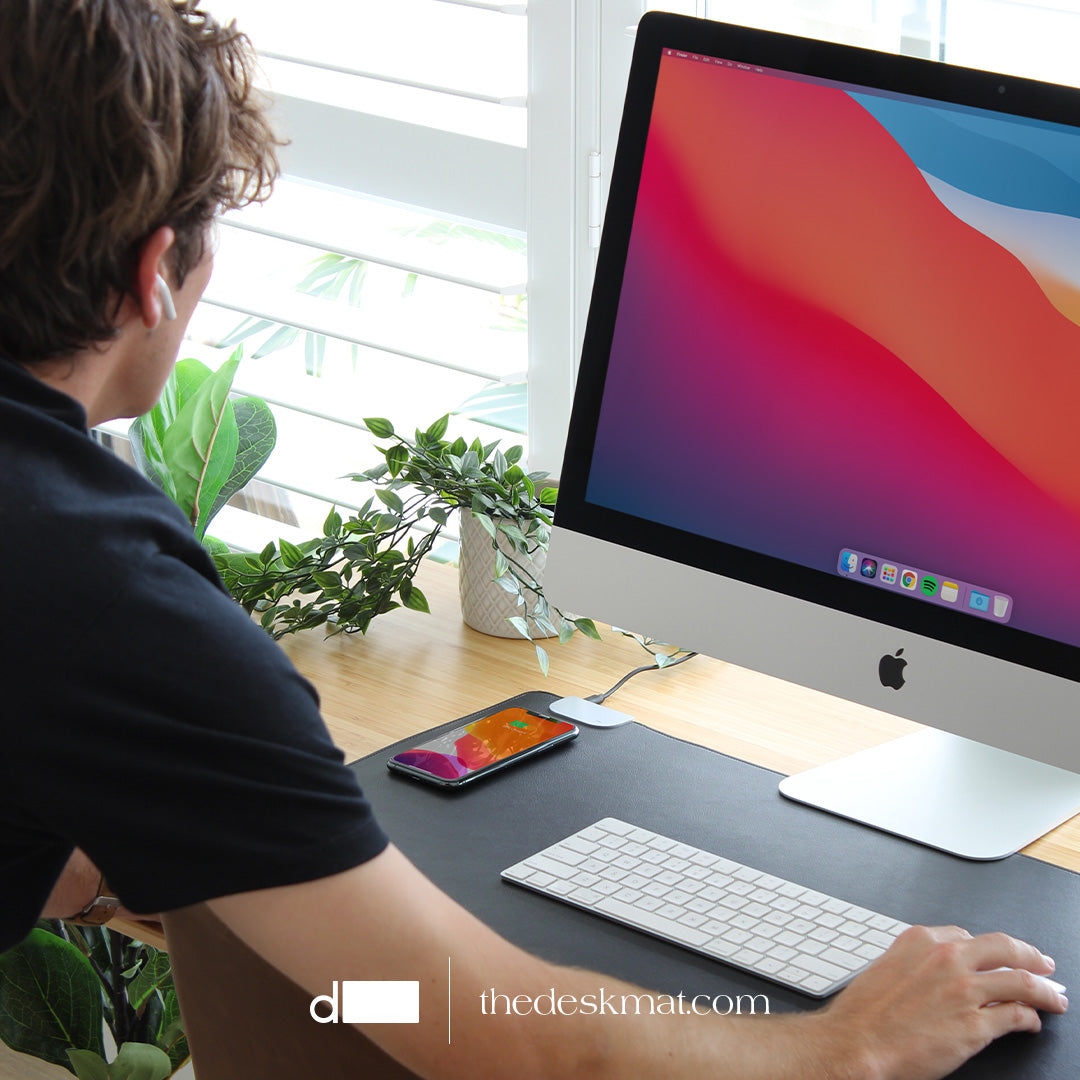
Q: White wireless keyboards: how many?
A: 1